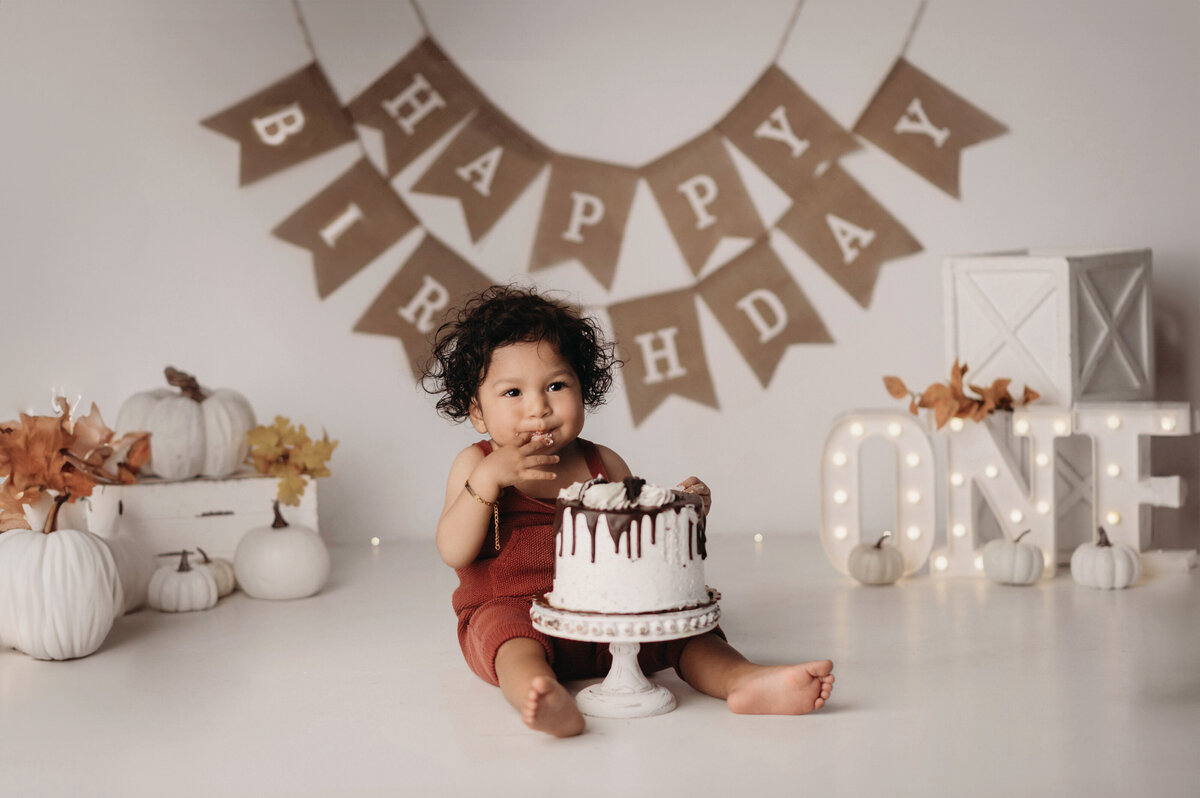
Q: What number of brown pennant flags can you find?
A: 12